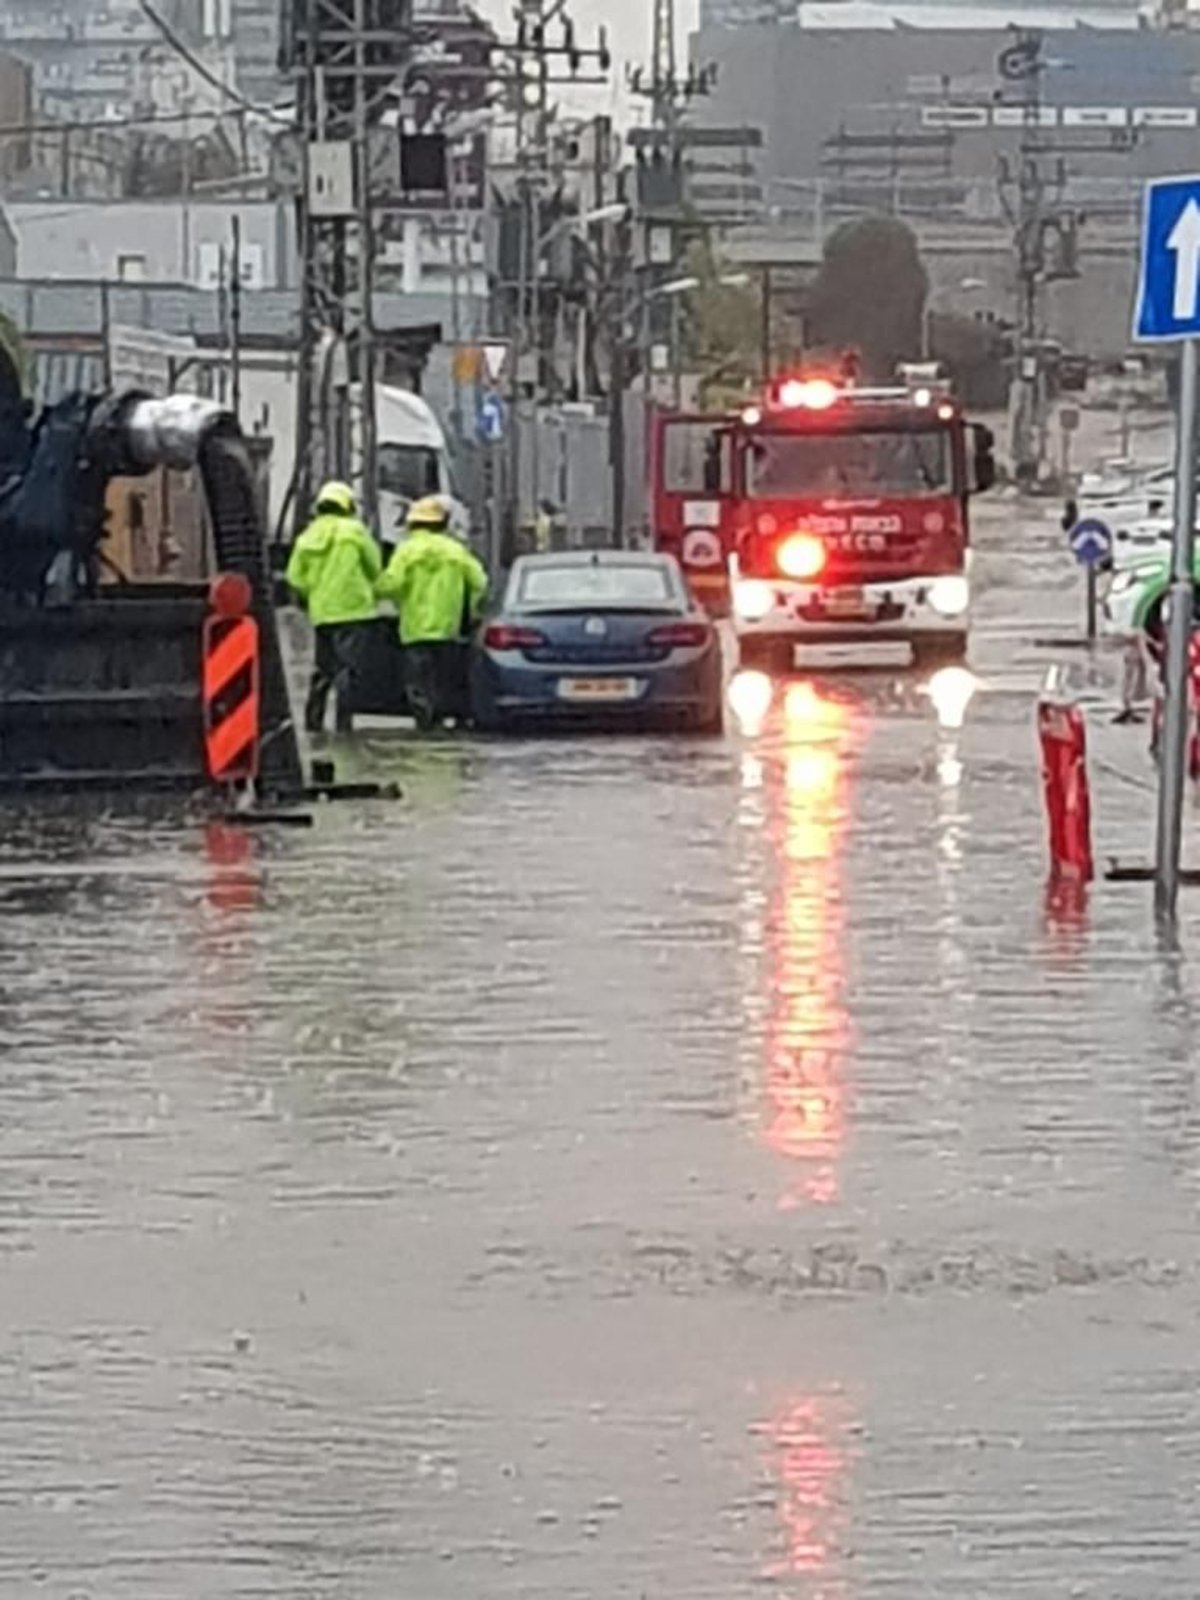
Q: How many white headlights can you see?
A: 2